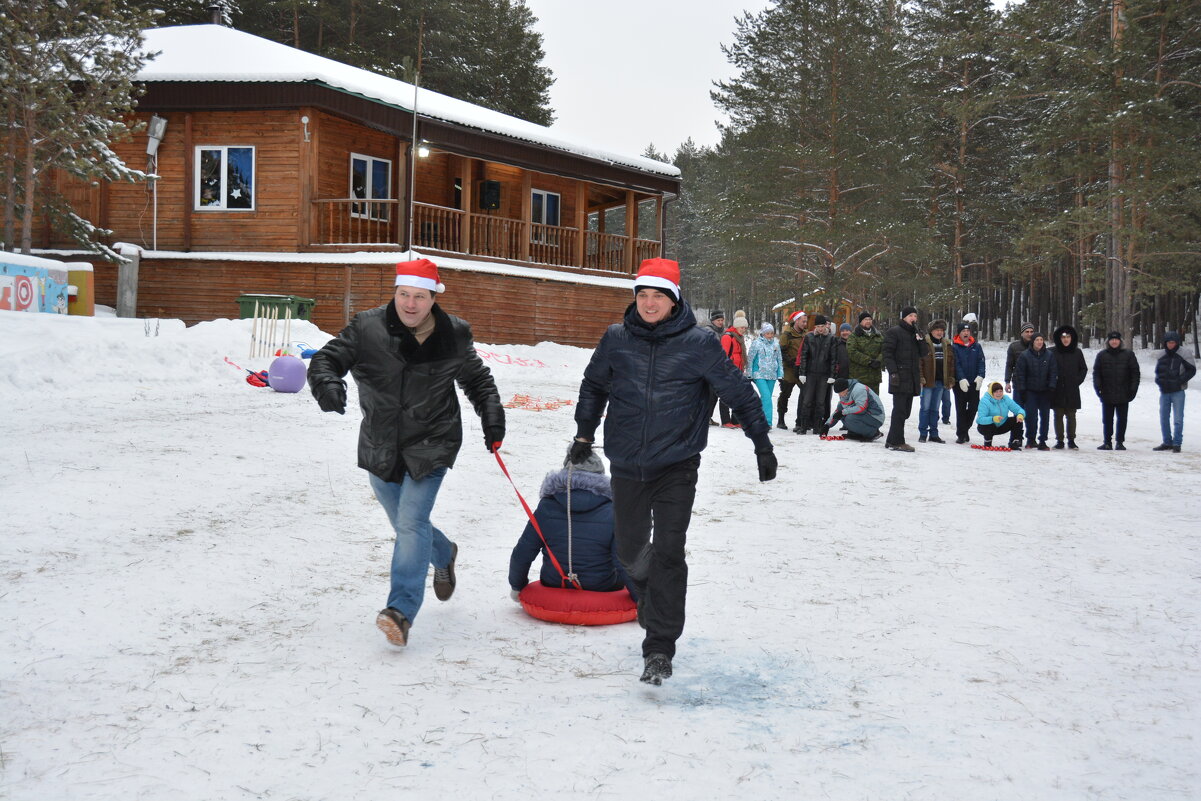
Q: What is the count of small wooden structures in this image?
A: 1